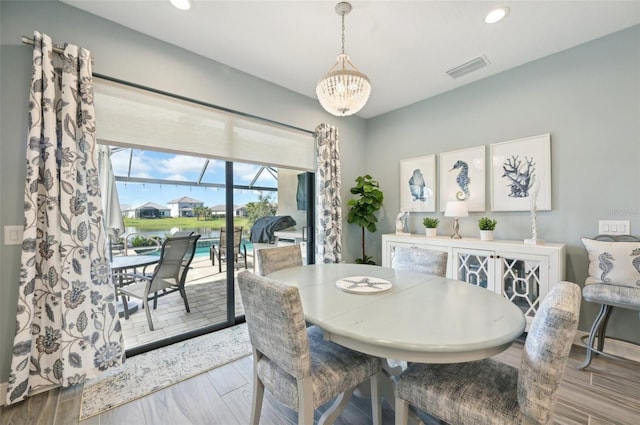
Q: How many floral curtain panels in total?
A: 2